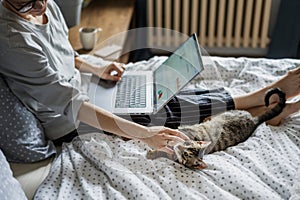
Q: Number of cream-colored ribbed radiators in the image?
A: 1